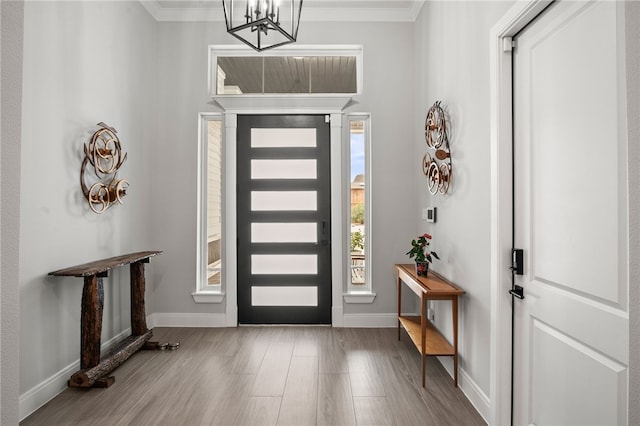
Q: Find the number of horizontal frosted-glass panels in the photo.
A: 6